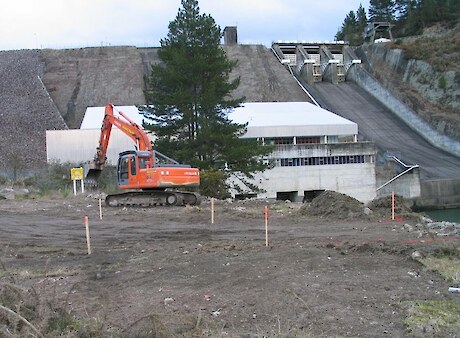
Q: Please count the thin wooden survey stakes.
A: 5